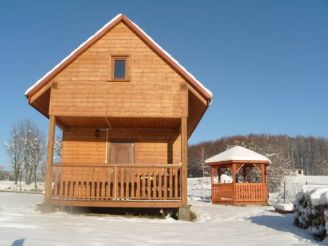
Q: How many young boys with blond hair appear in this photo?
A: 0